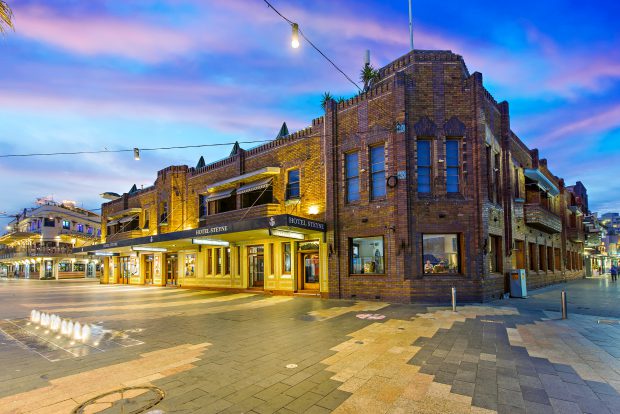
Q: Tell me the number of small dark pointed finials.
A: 4